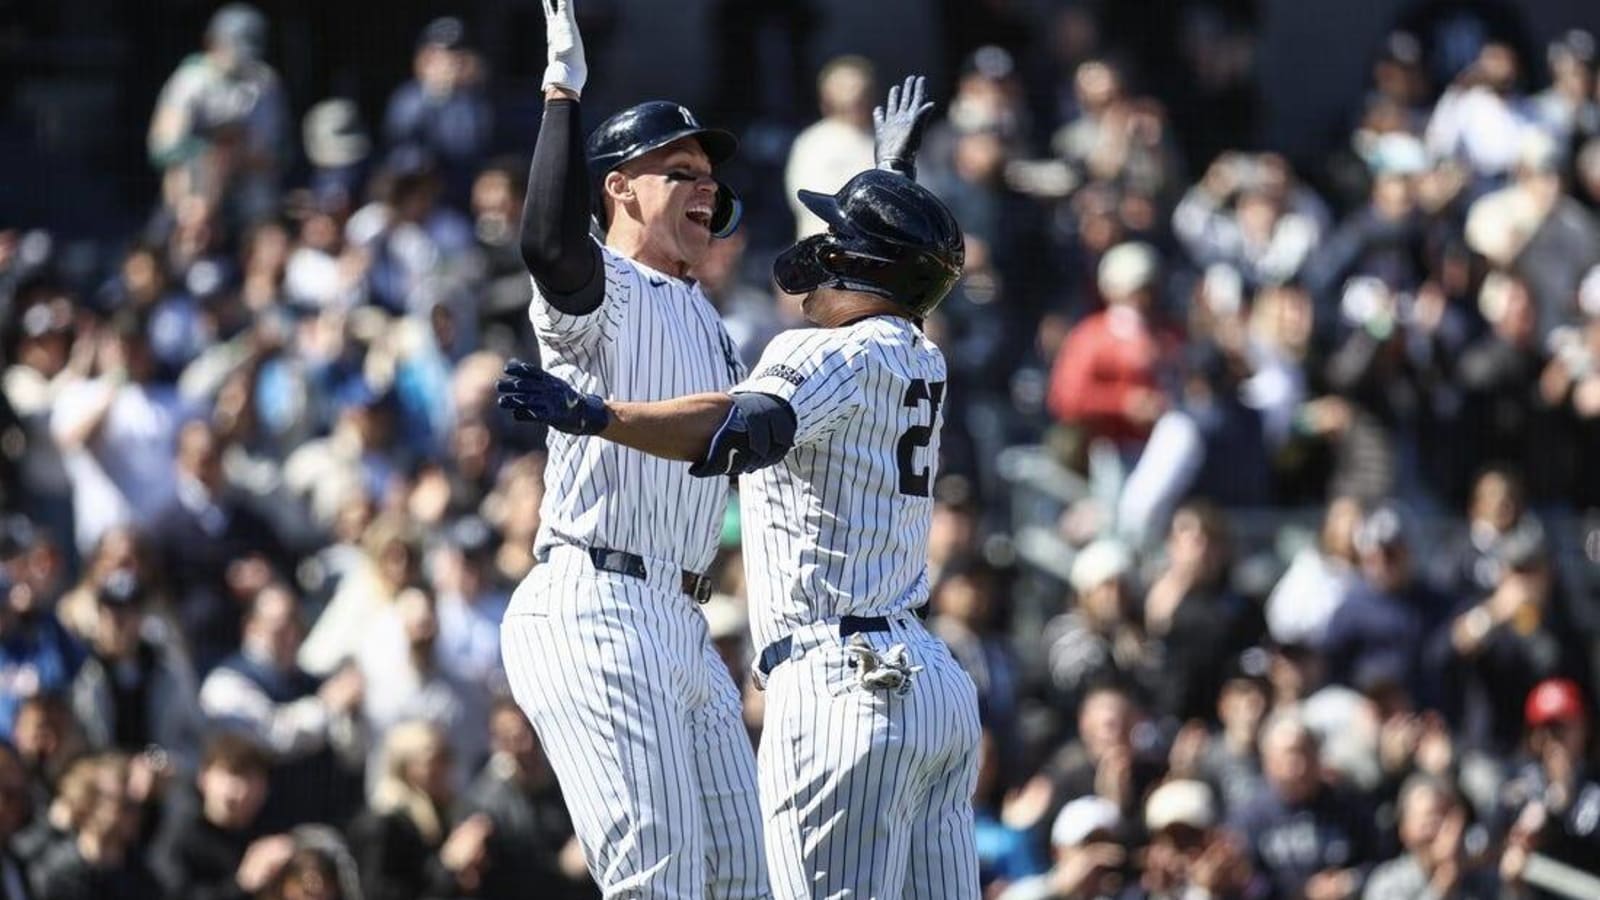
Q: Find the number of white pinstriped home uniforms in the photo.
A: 2